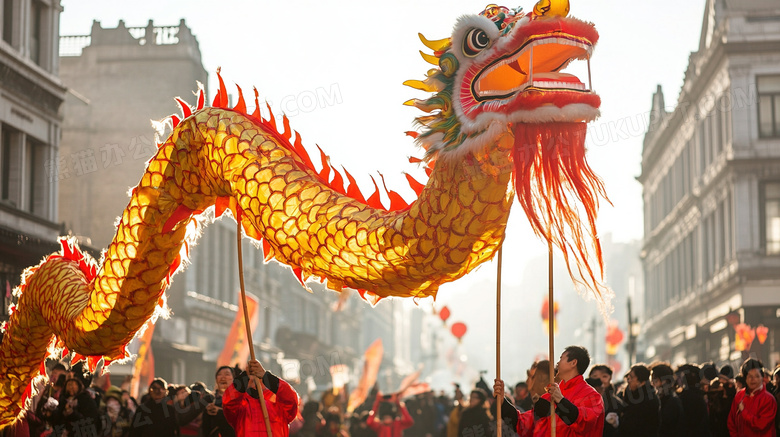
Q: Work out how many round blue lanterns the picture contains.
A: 0